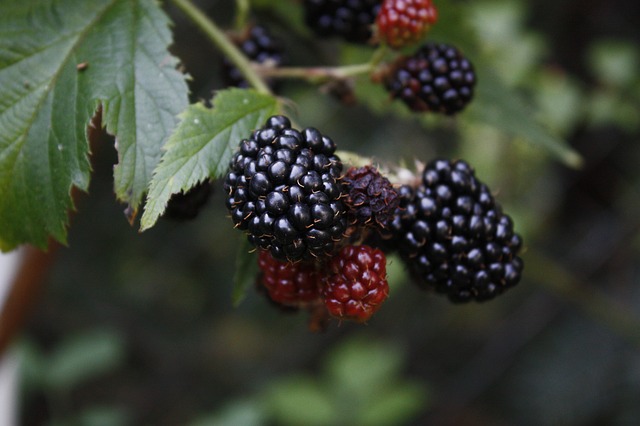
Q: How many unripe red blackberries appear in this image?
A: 3